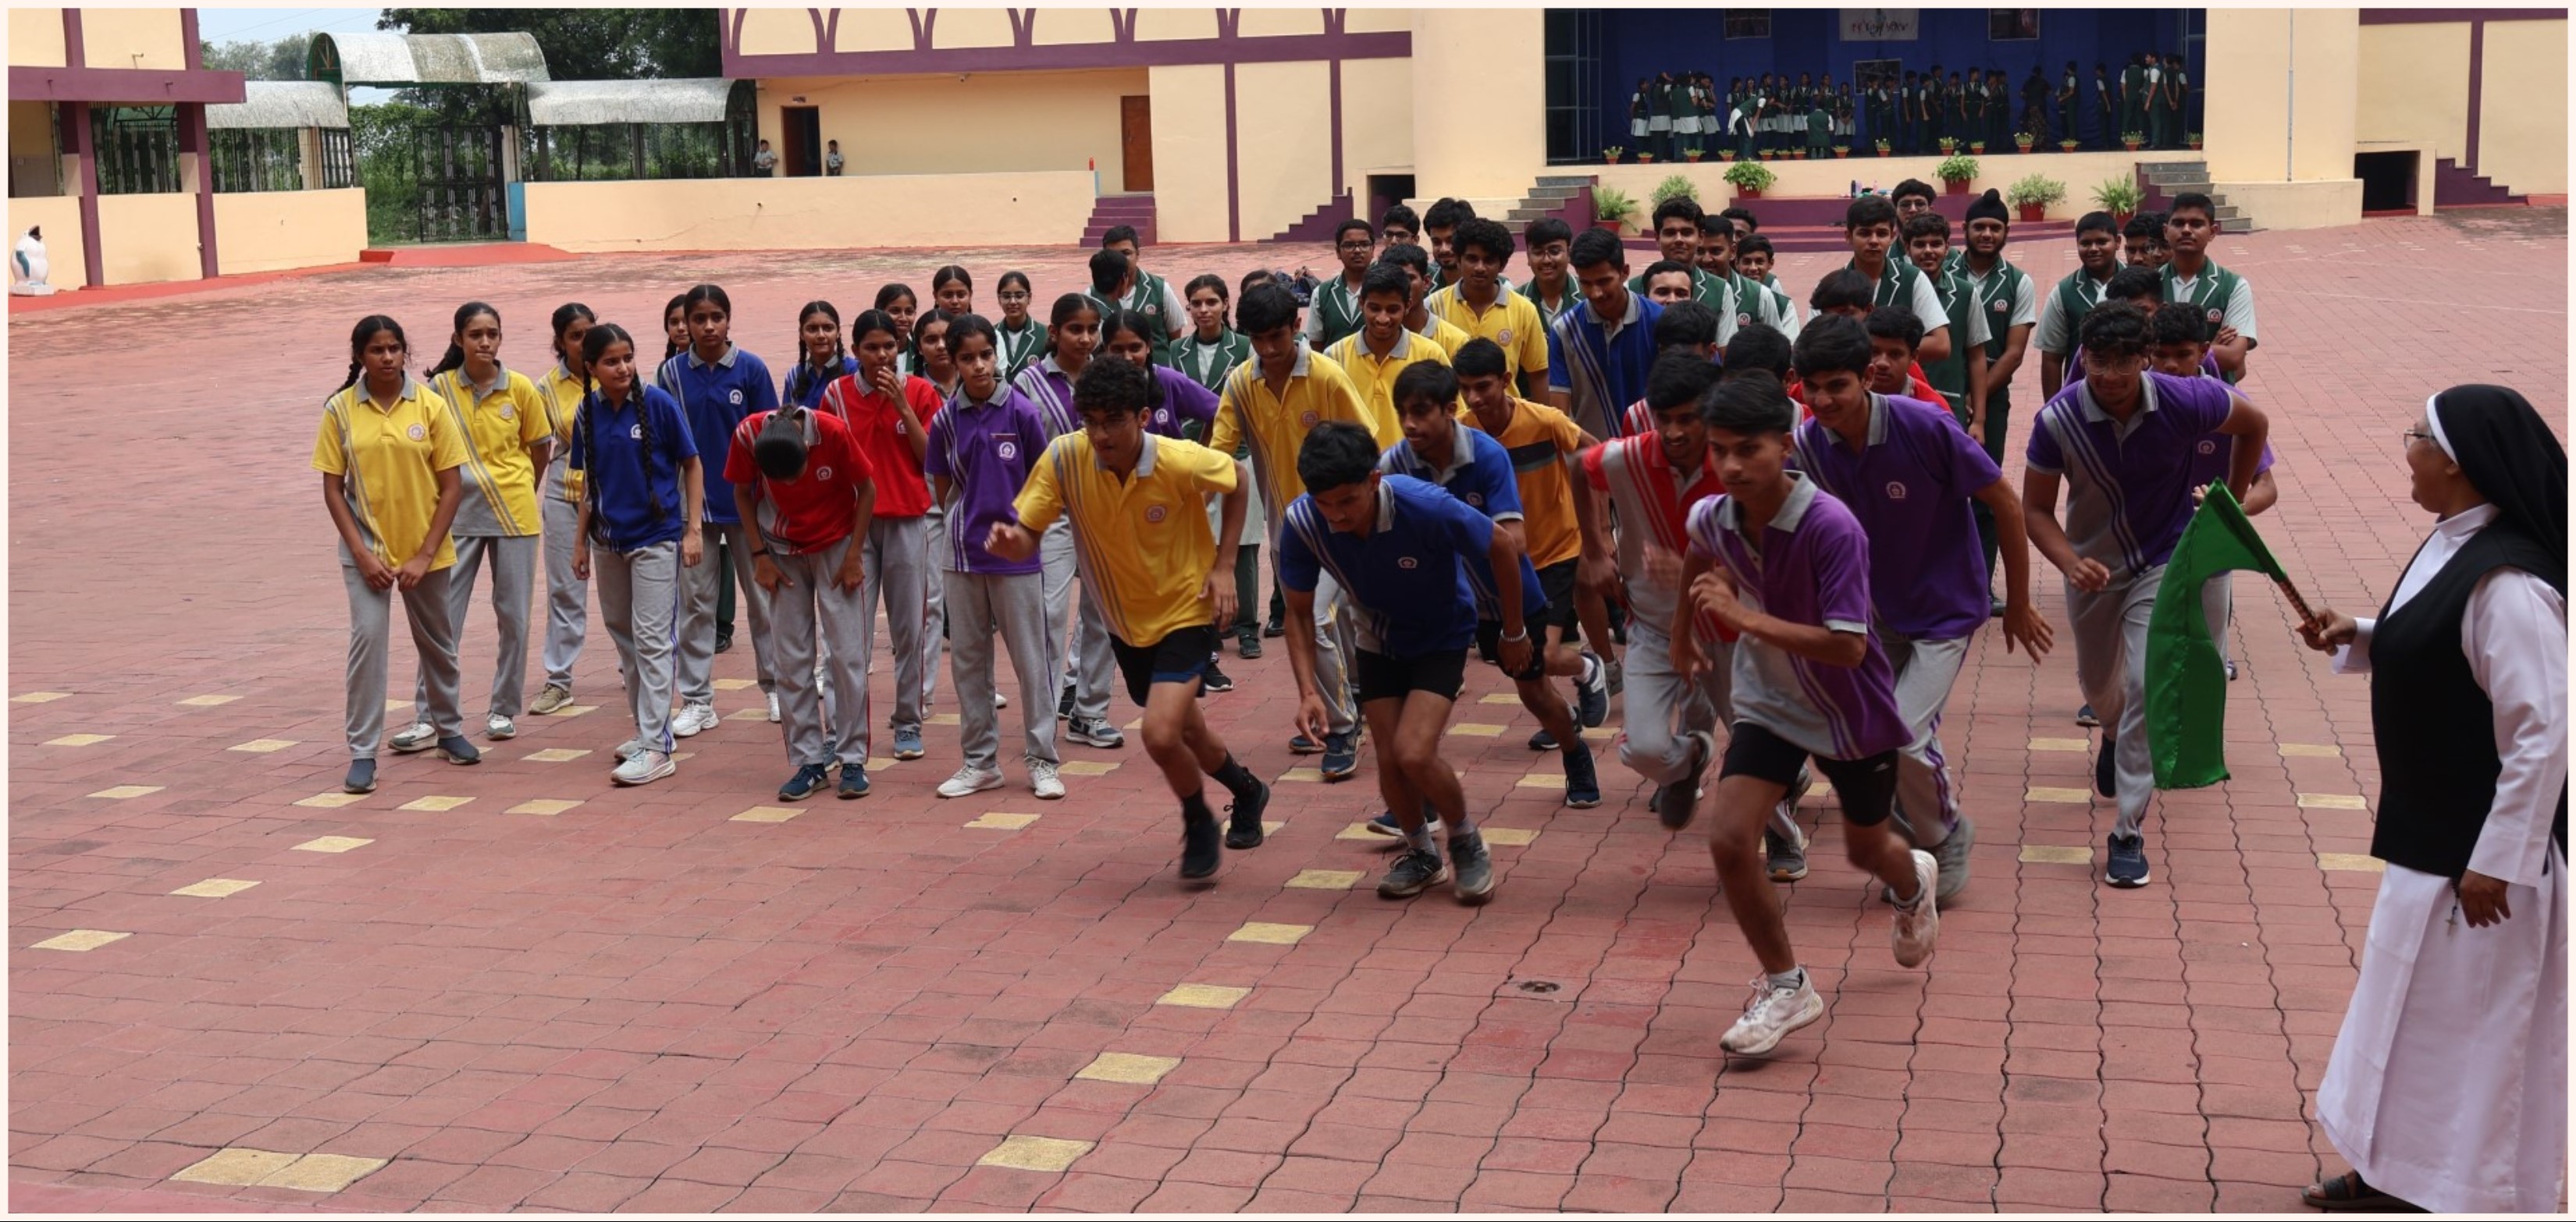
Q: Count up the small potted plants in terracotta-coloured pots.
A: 15